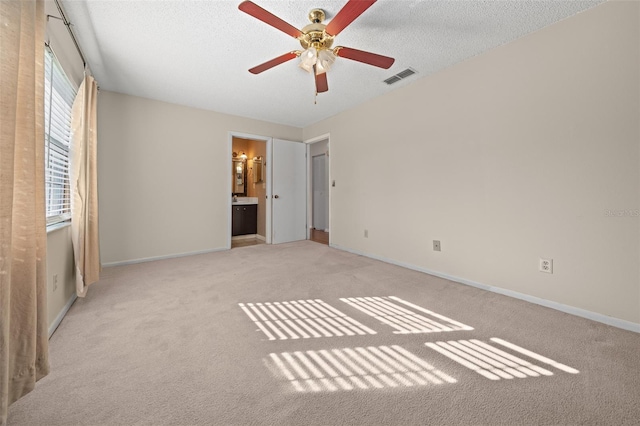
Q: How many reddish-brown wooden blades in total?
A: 5